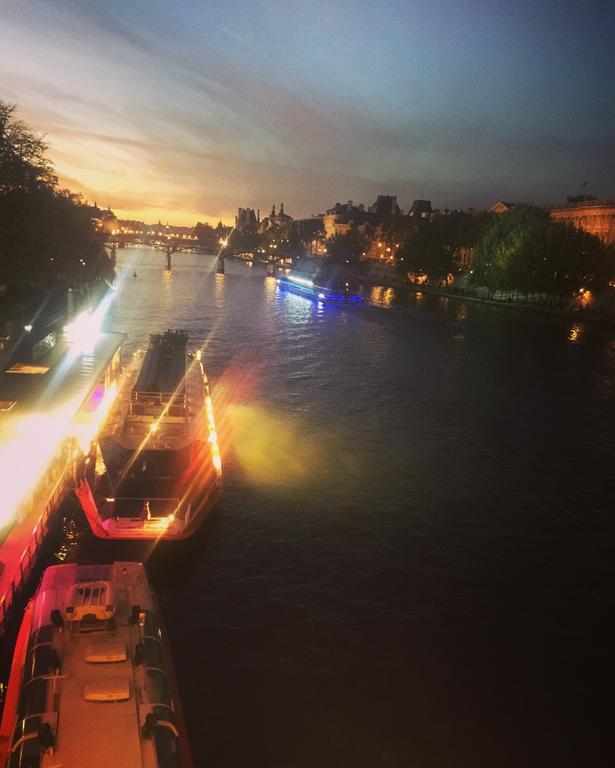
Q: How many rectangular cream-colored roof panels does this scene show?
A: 2